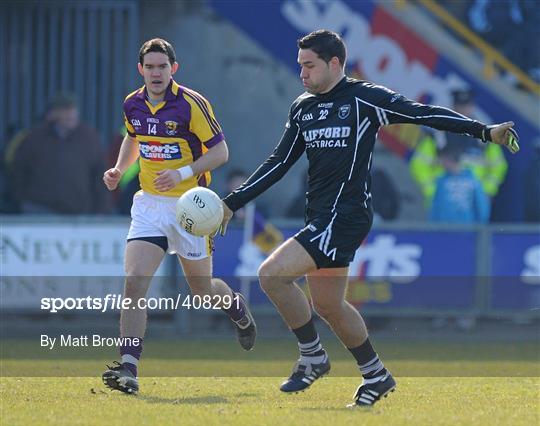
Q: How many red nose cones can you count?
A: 0